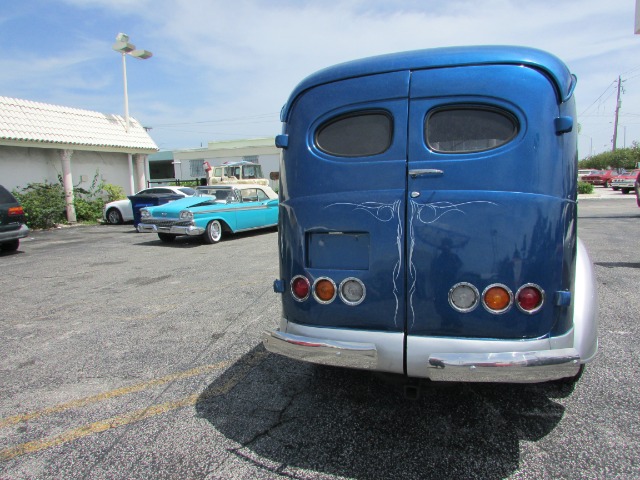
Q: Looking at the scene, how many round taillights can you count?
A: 6